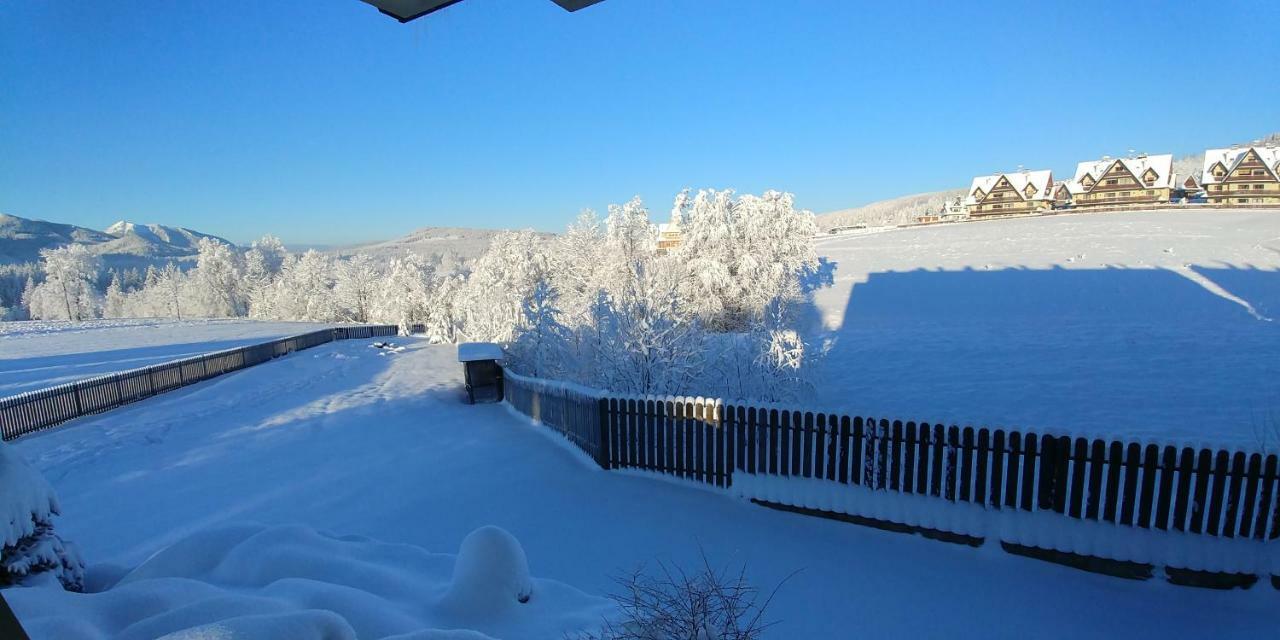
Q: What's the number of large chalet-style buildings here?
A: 3